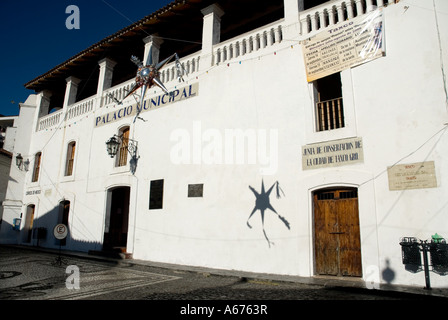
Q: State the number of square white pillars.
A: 6